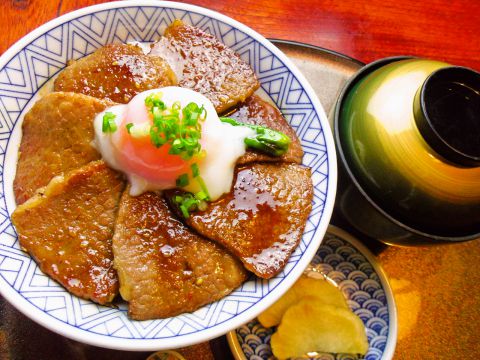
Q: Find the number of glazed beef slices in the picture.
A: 7